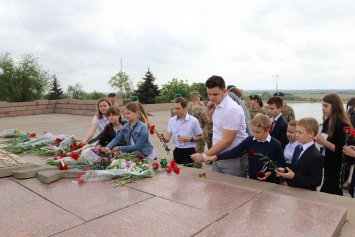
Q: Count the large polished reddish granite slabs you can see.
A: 5